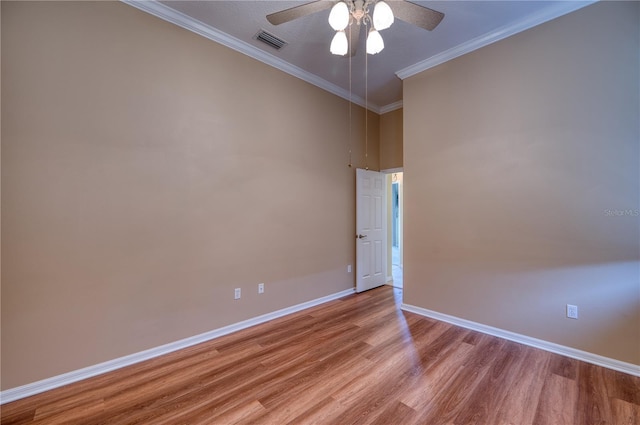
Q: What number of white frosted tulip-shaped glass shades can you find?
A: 4